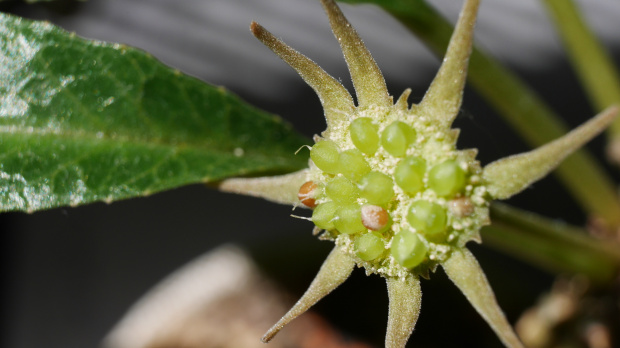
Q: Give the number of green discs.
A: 13